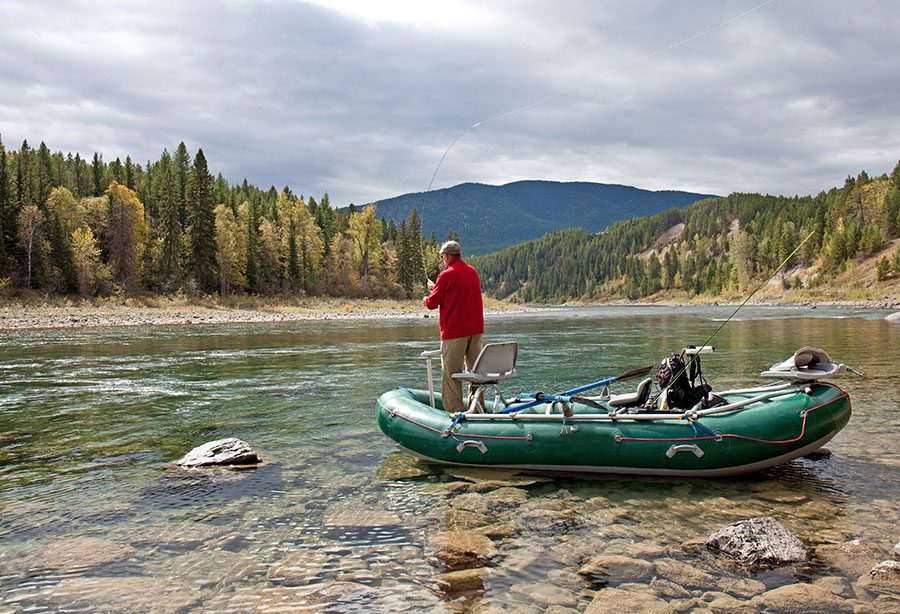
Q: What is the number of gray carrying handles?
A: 2